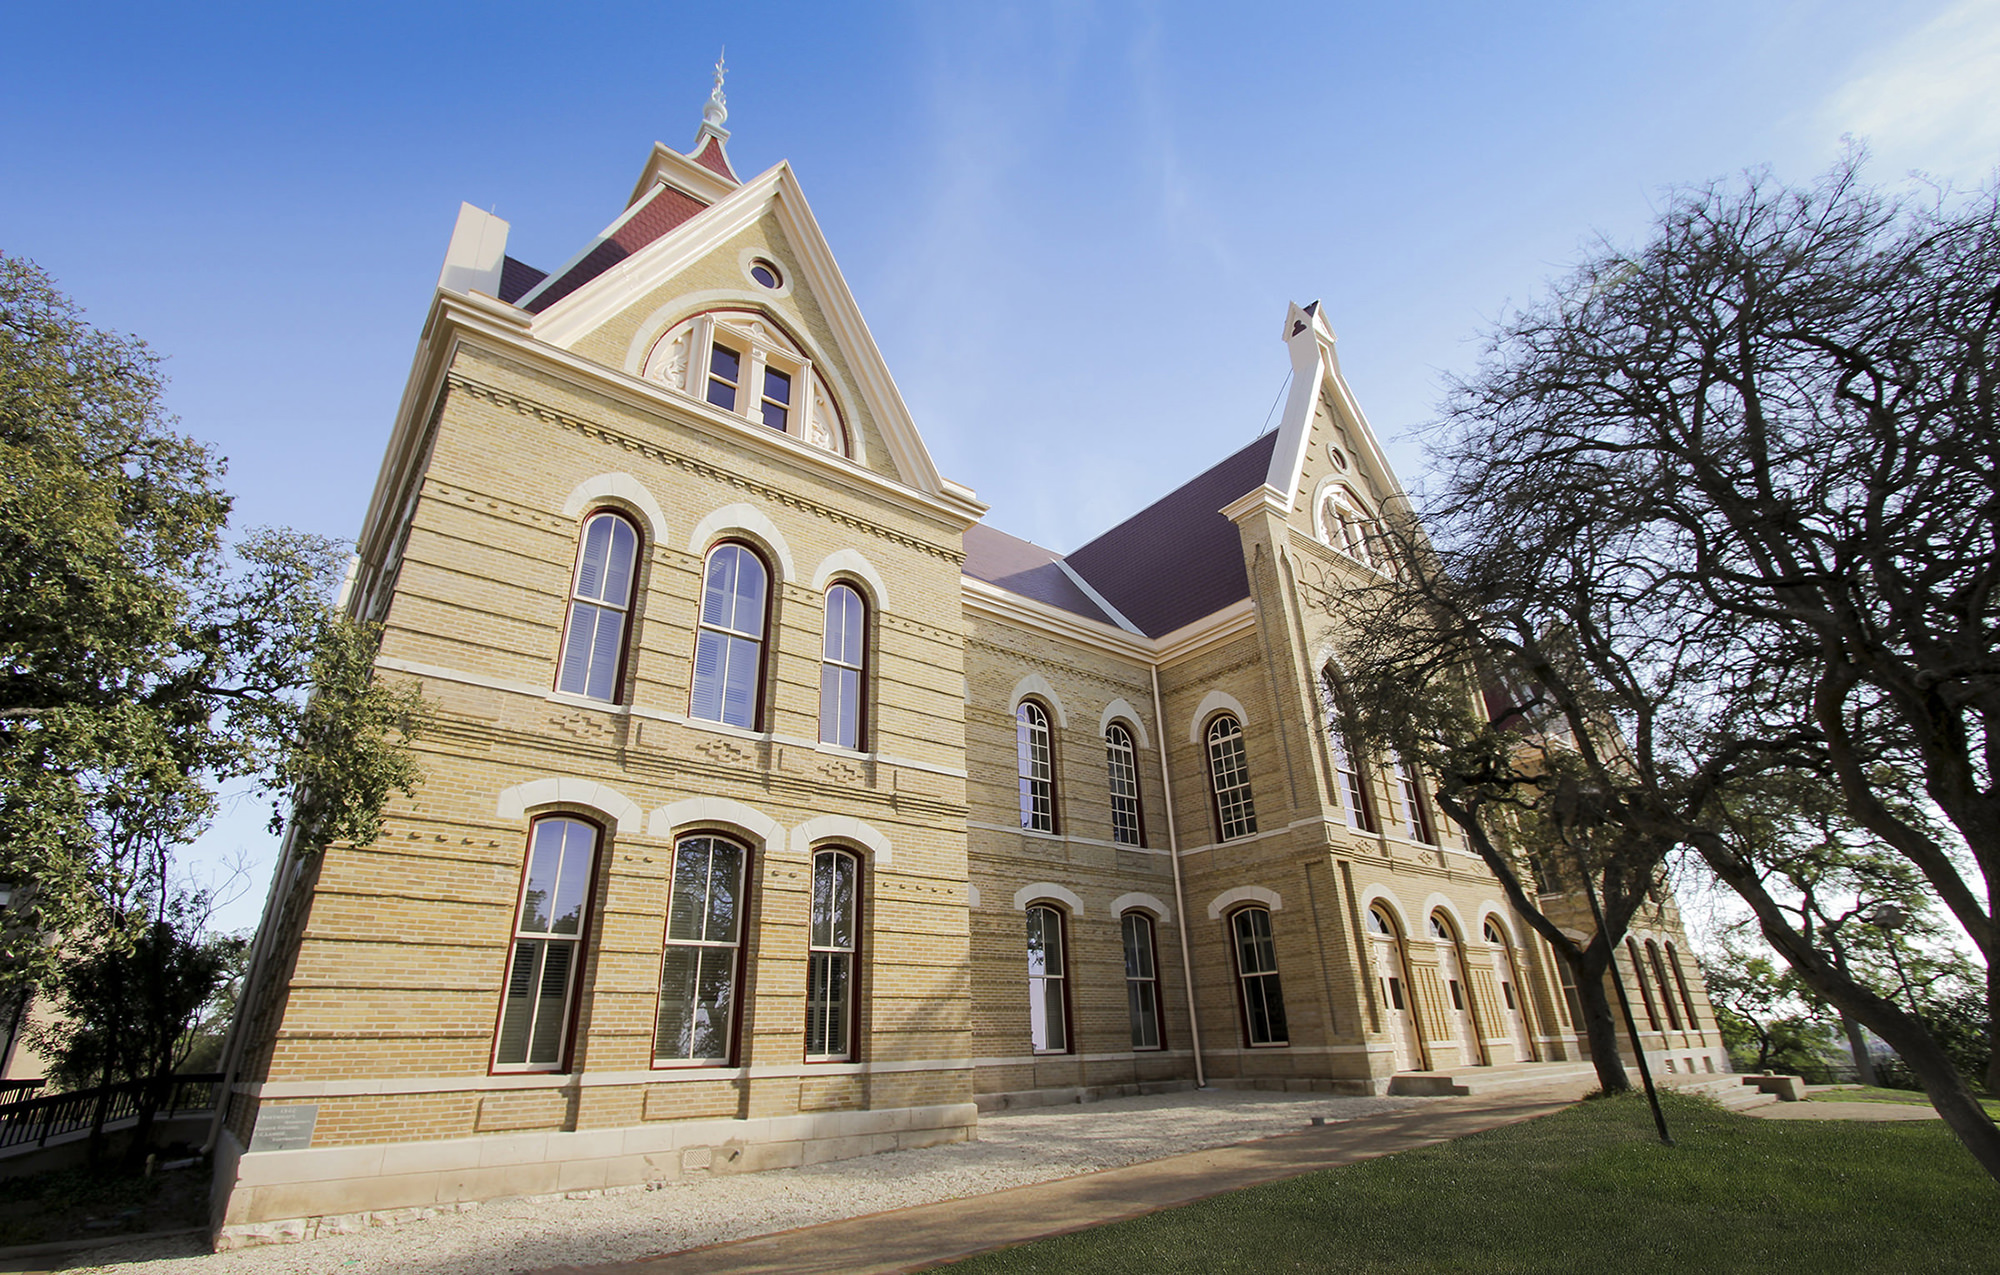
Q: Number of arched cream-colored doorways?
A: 3